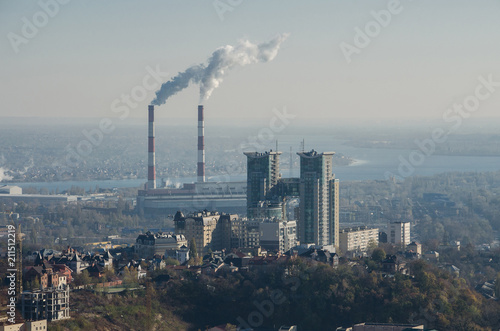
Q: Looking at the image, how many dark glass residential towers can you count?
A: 2